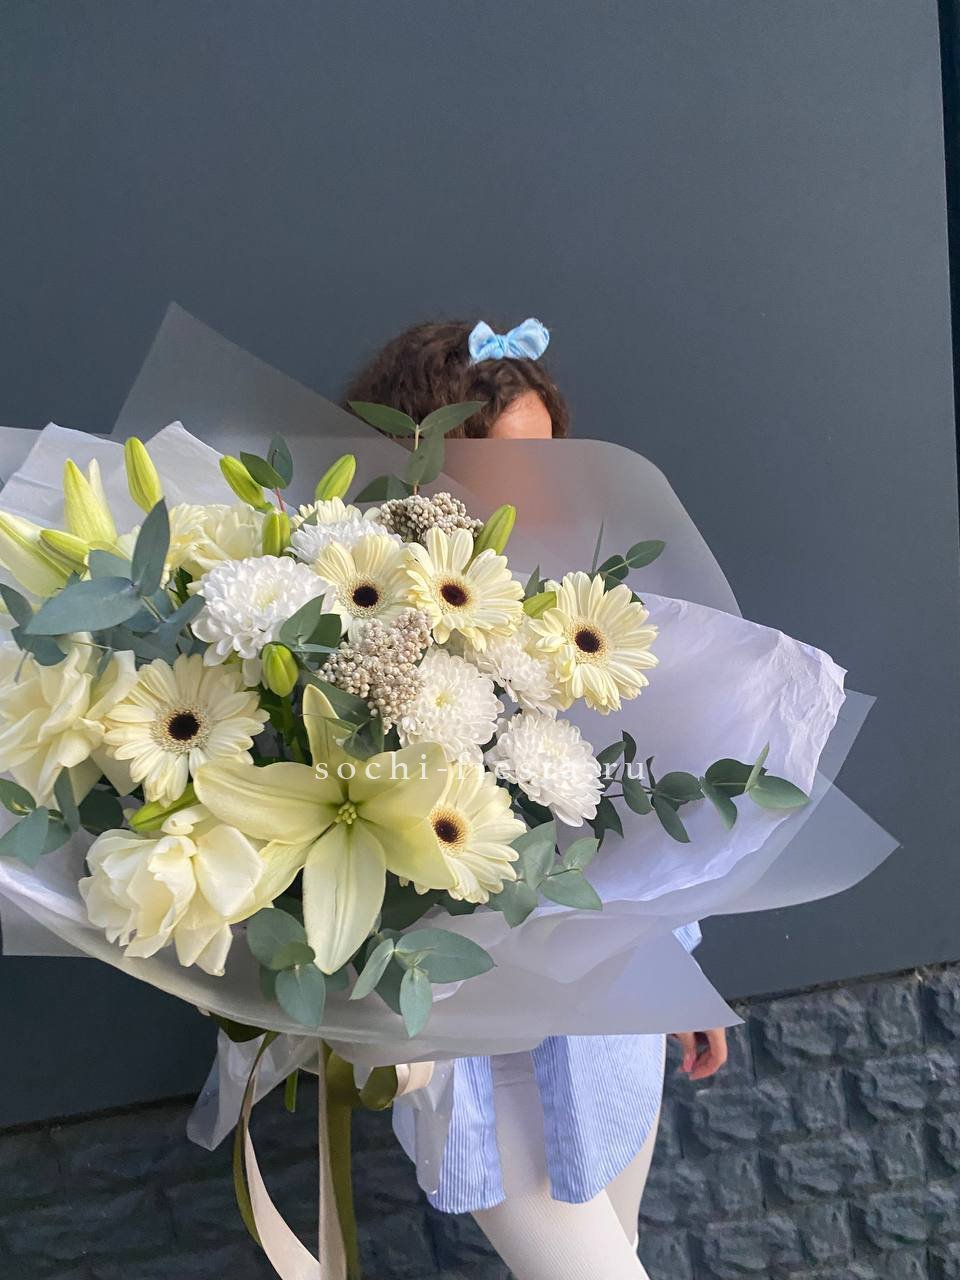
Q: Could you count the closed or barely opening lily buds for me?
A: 11